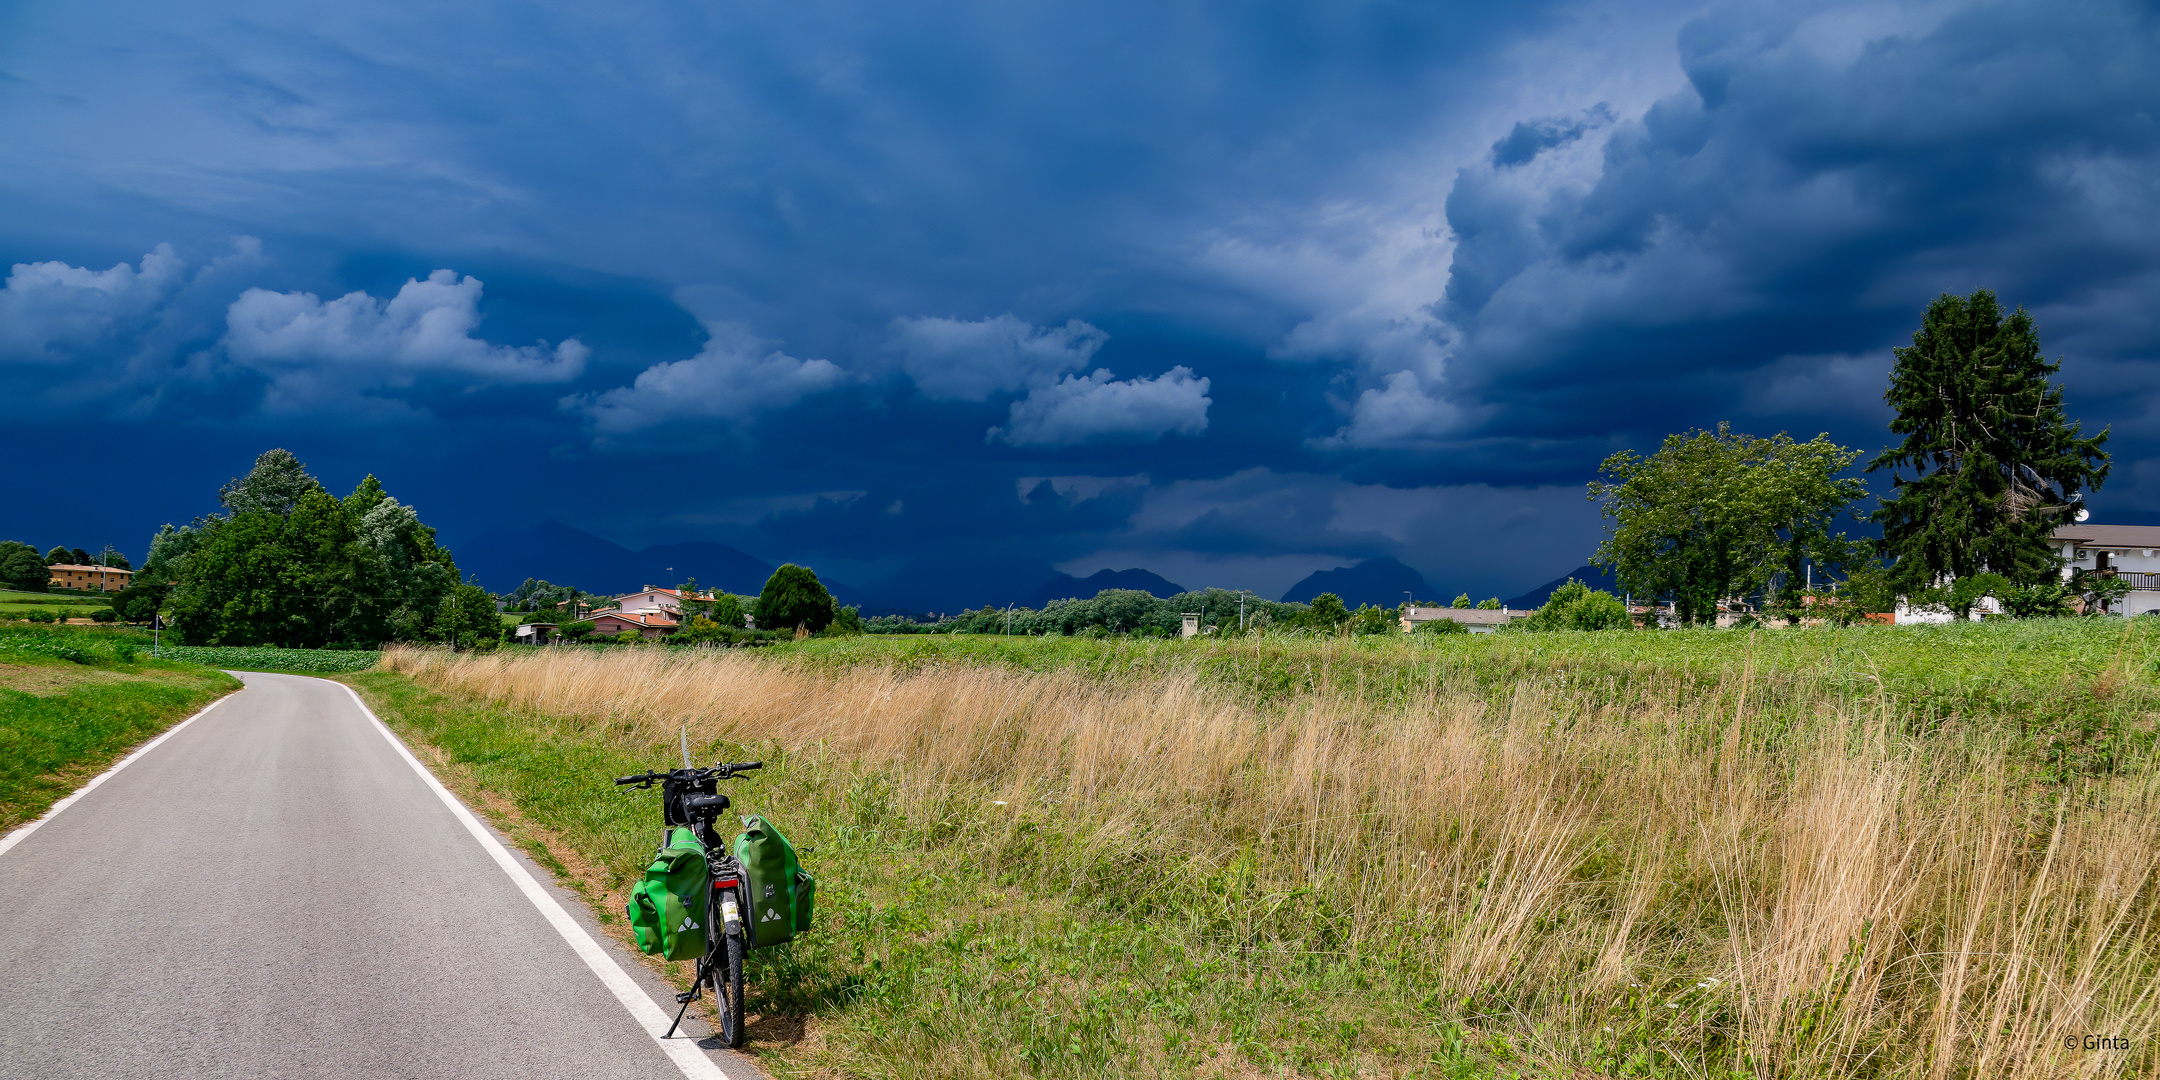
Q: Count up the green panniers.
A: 2